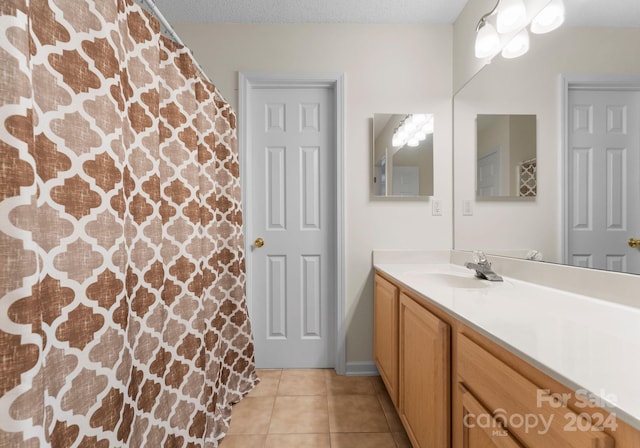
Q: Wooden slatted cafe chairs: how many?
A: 0